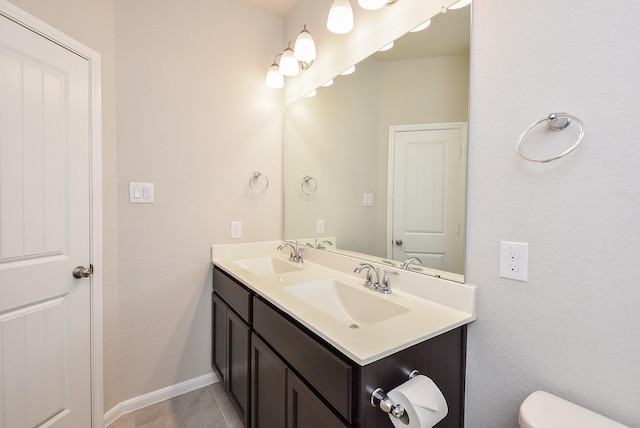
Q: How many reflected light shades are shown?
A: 6